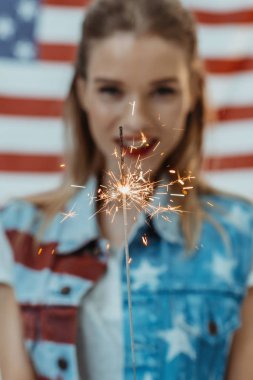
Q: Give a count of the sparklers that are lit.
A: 1